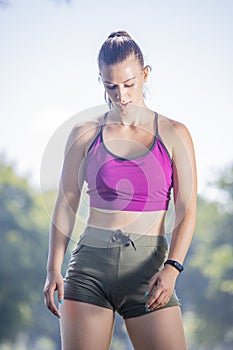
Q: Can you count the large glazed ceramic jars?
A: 0